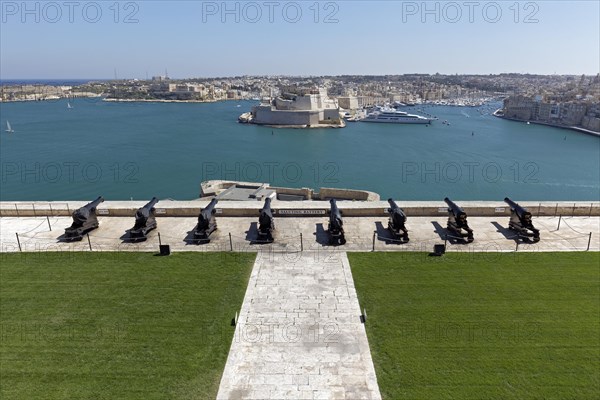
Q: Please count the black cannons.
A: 8